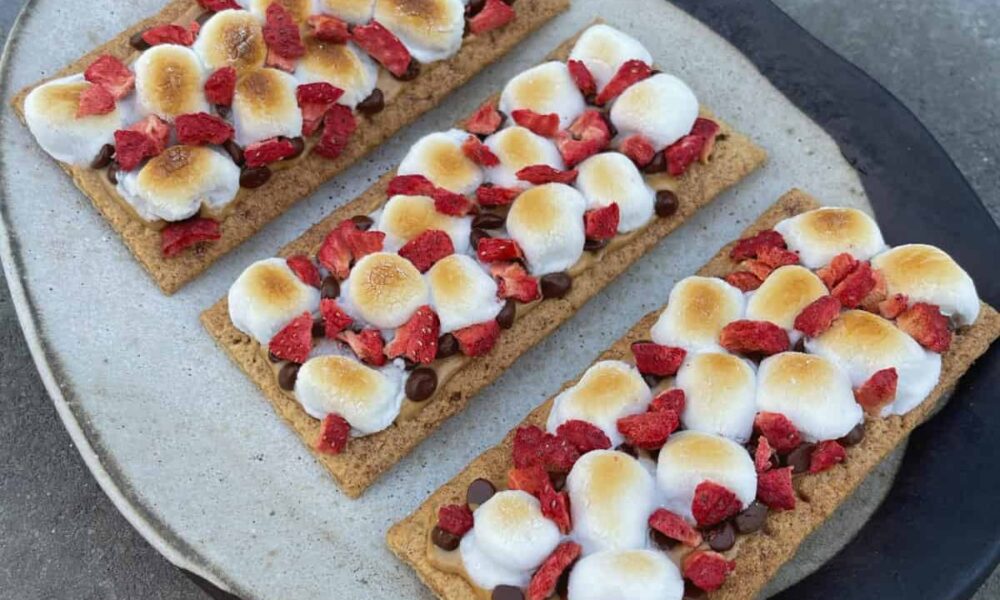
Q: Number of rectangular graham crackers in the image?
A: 3